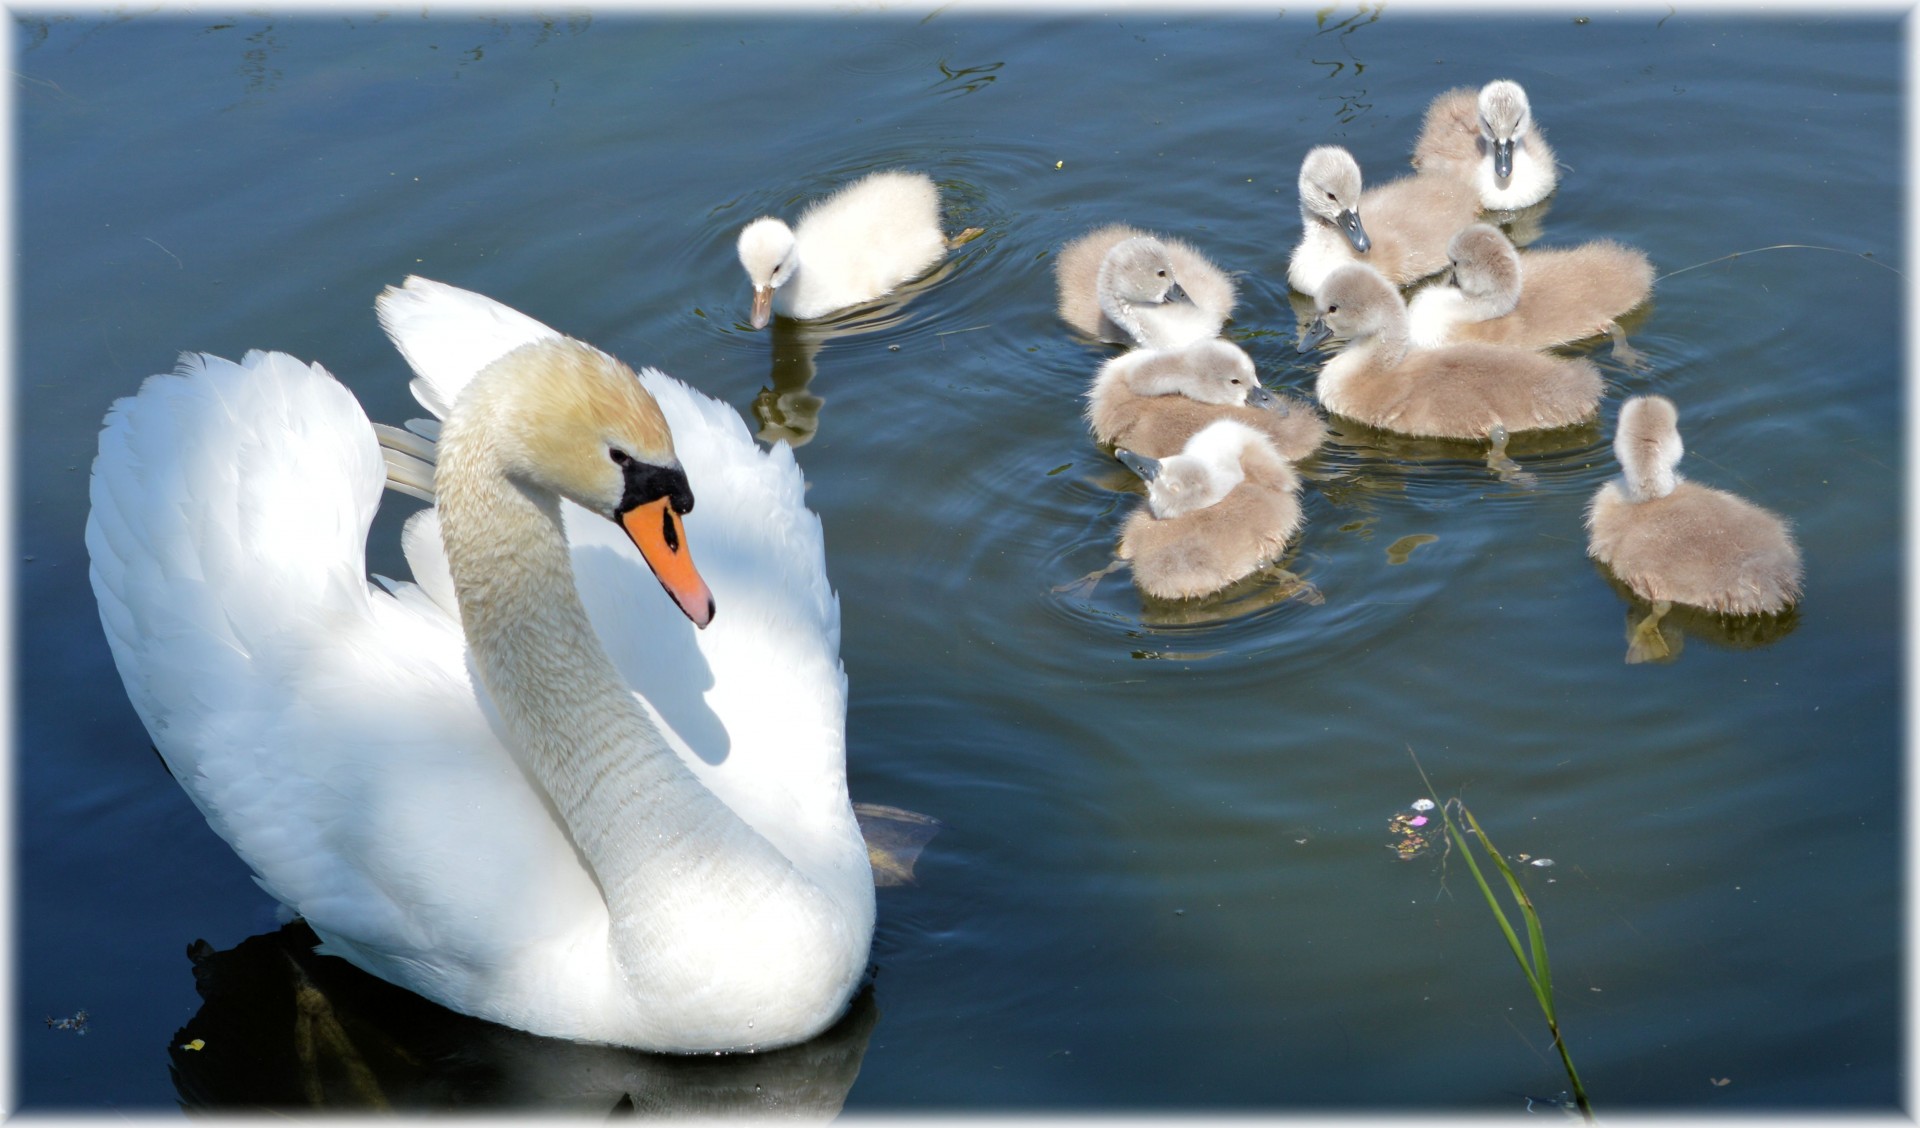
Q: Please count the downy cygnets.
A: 9